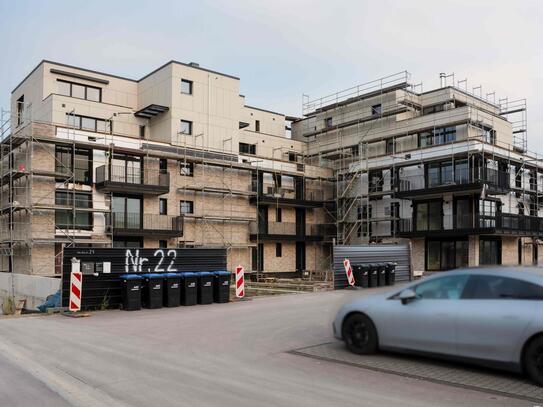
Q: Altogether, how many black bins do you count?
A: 10